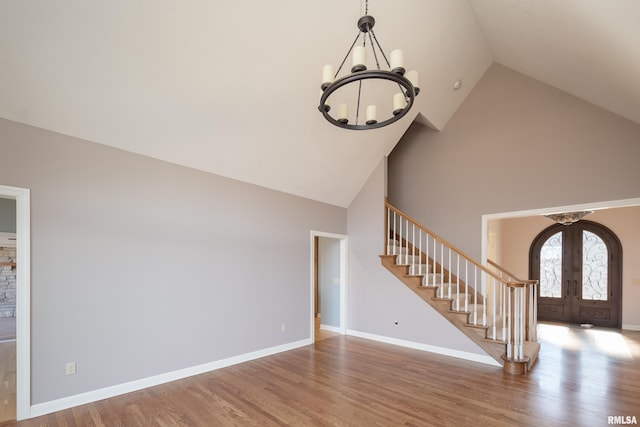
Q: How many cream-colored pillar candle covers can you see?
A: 8